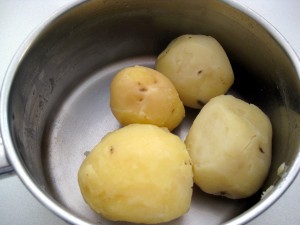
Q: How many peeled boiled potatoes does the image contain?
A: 4